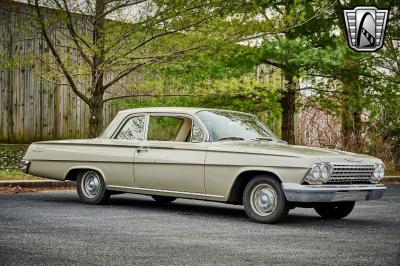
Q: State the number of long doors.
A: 1